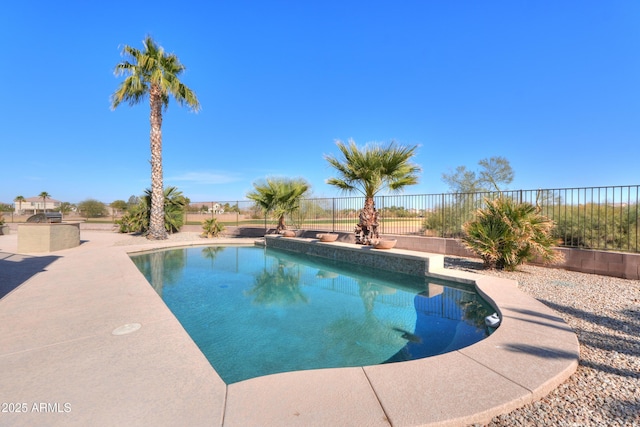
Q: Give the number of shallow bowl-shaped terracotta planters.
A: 3